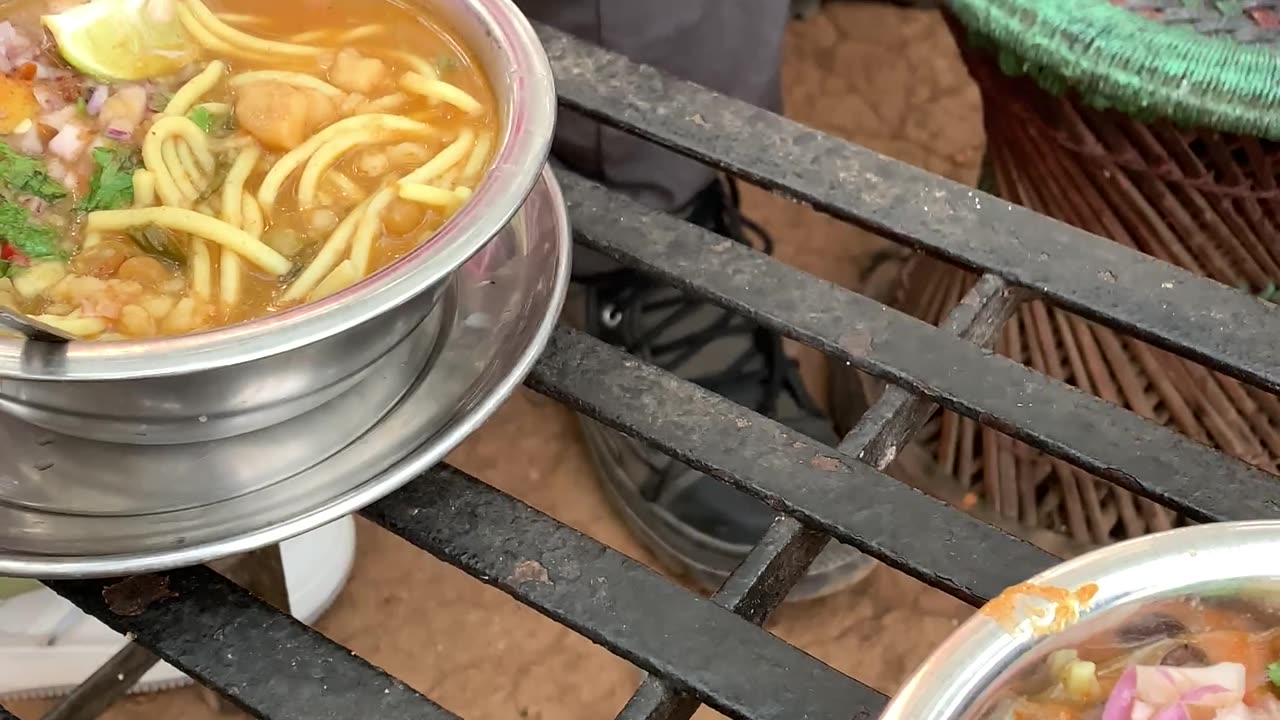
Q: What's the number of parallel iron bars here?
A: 5